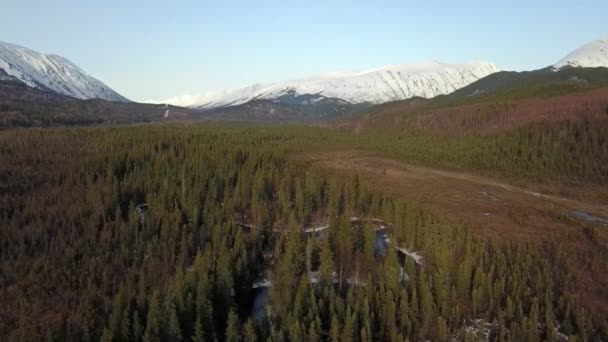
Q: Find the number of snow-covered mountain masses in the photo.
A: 3